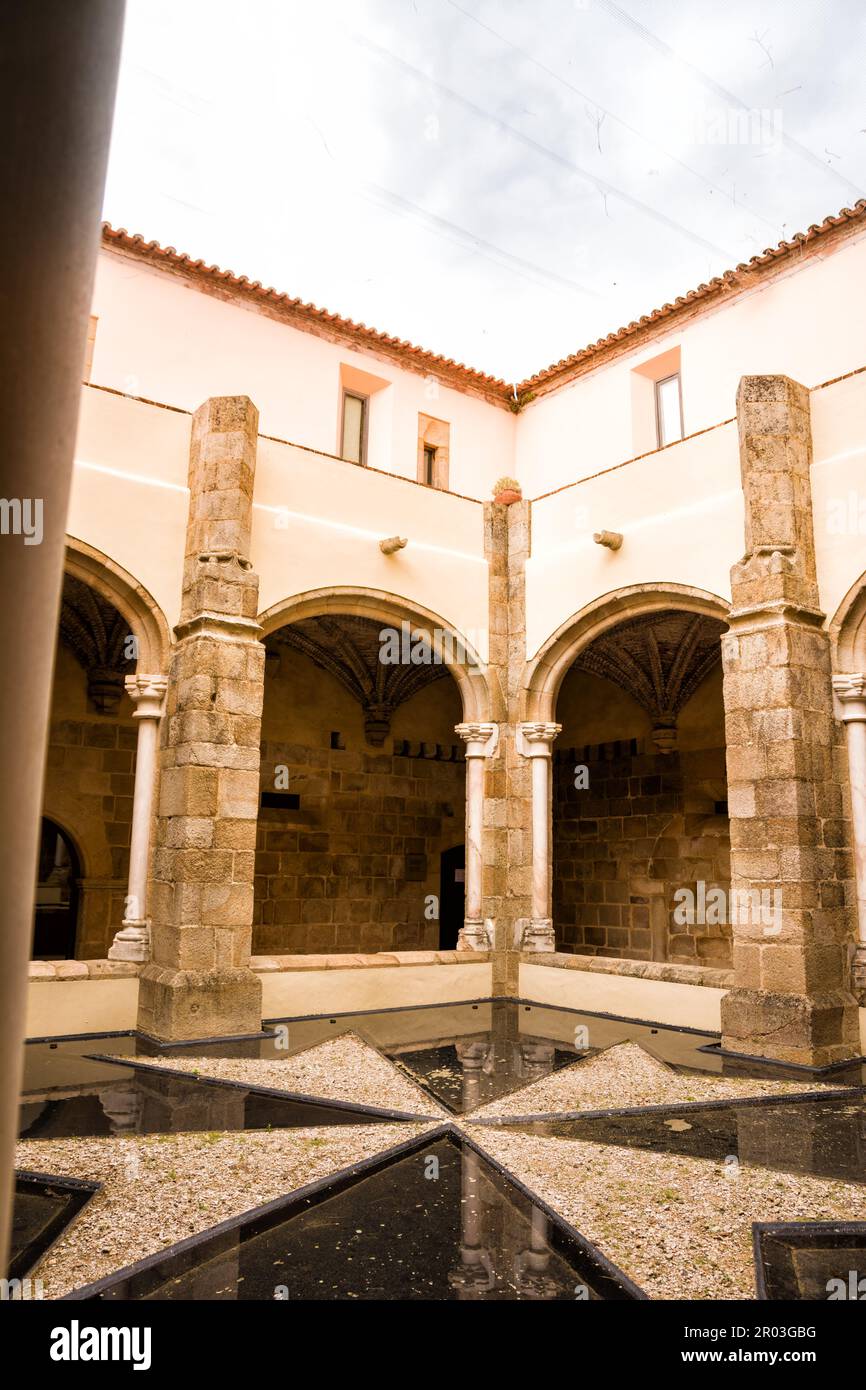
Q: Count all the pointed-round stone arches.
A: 4